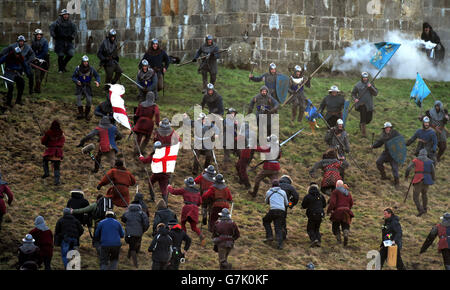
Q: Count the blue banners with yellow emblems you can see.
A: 3